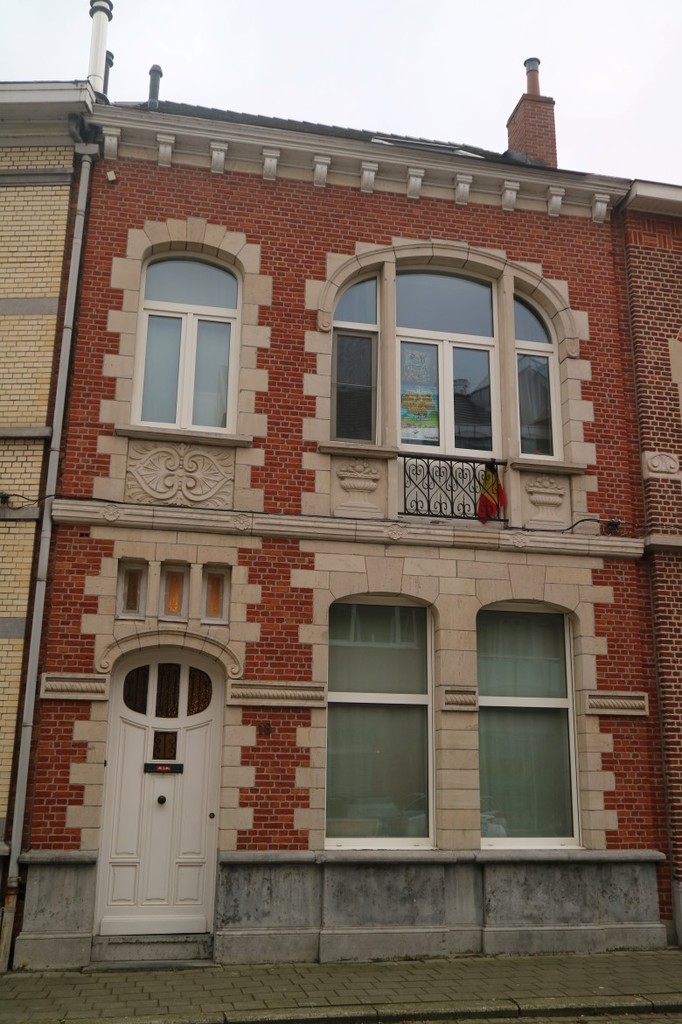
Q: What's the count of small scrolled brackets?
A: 11